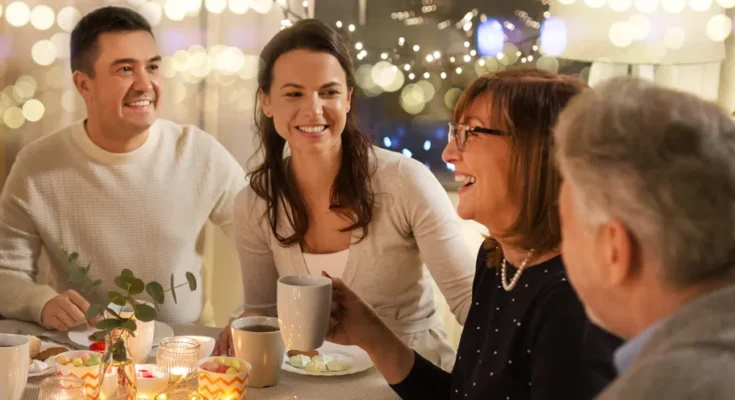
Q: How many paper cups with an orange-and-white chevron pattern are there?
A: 2